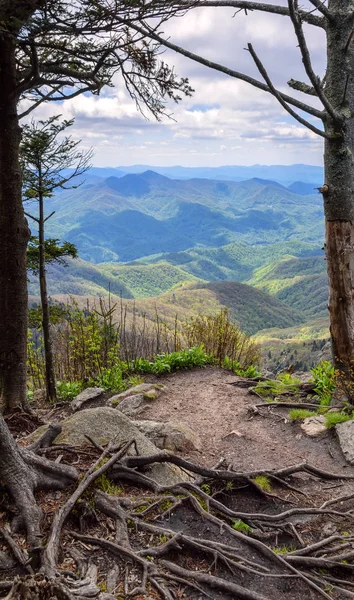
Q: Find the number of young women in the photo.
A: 0